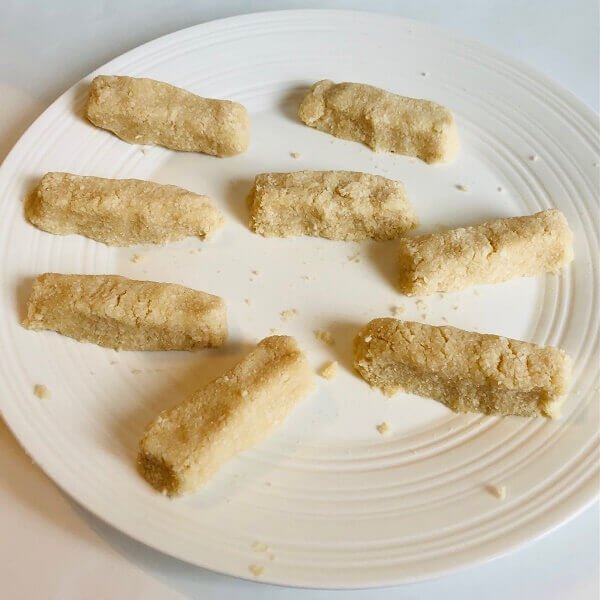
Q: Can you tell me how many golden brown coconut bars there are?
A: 8